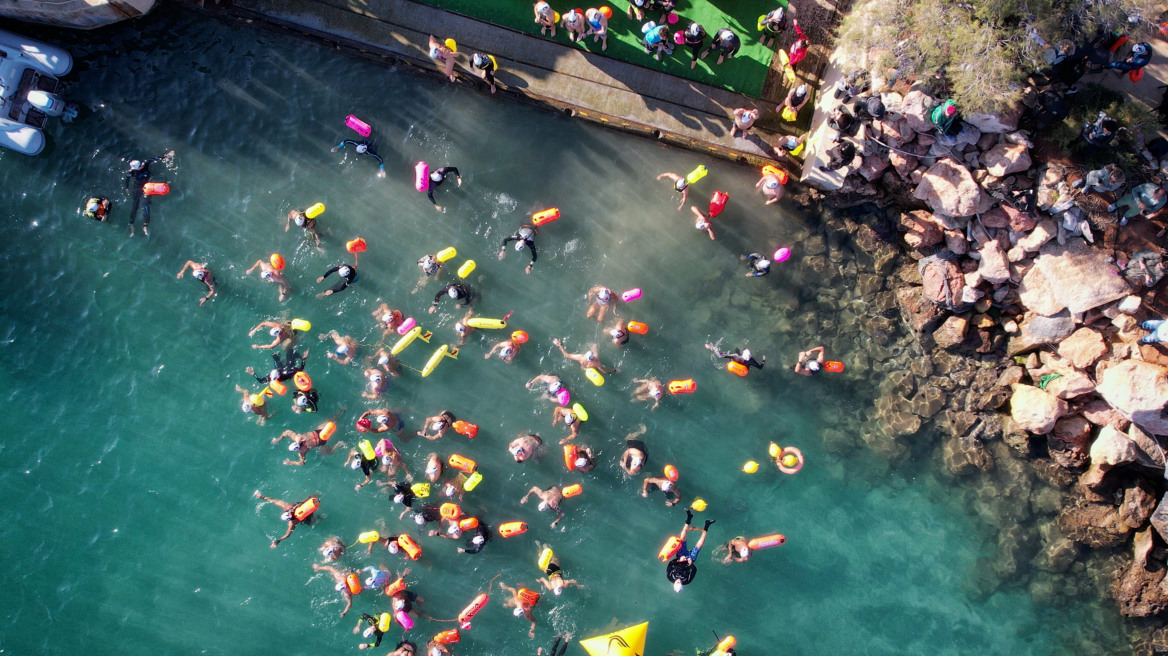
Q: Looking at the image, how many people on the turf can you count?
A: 9